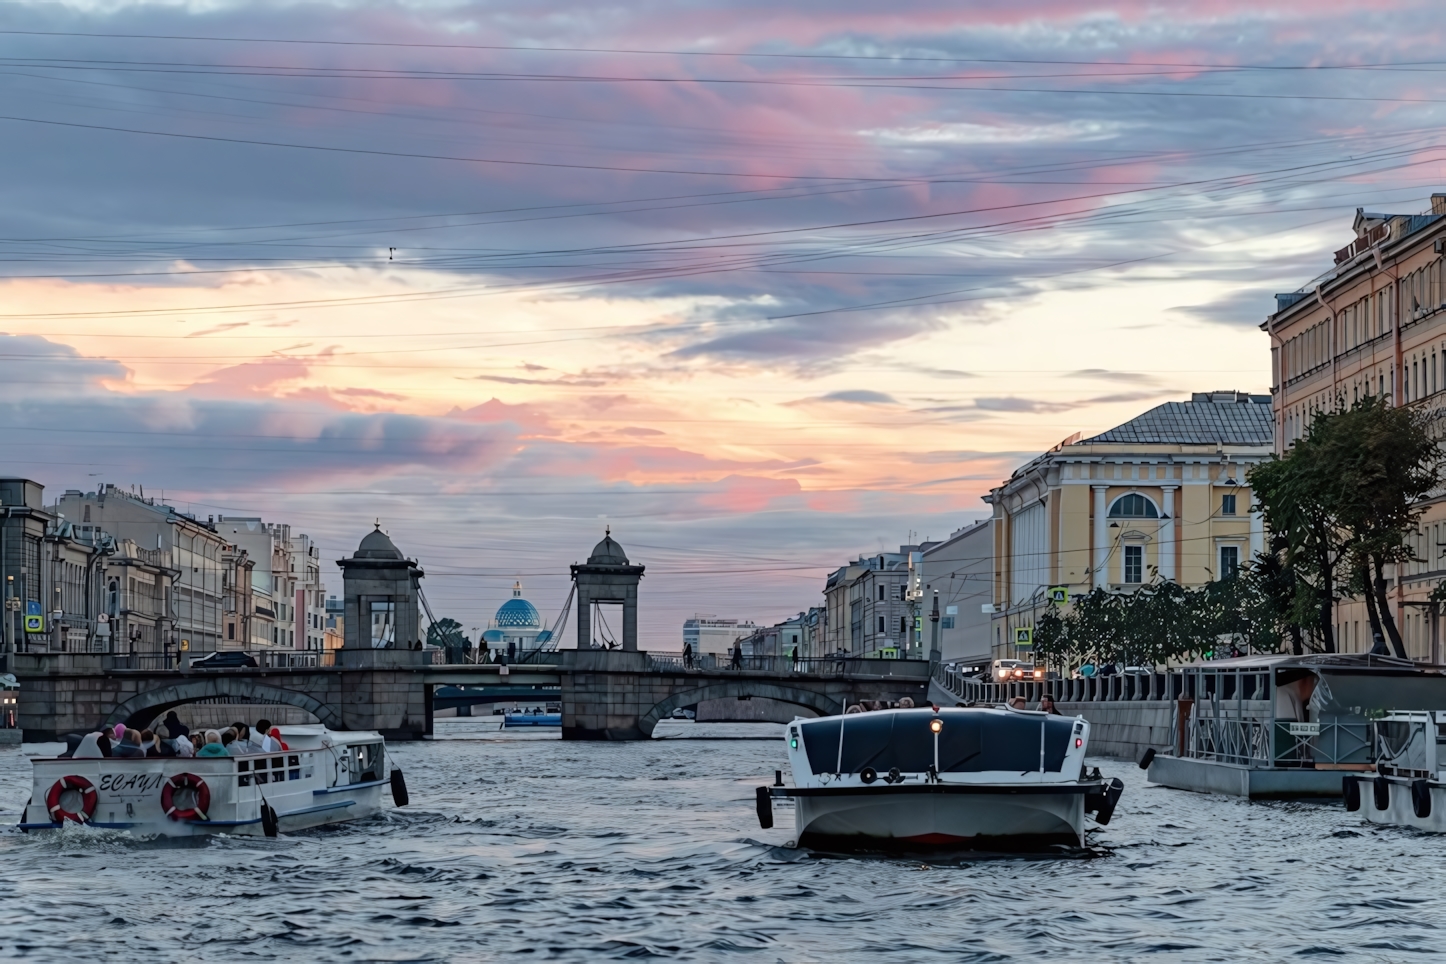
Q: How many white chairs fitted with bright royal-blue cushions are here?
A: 0